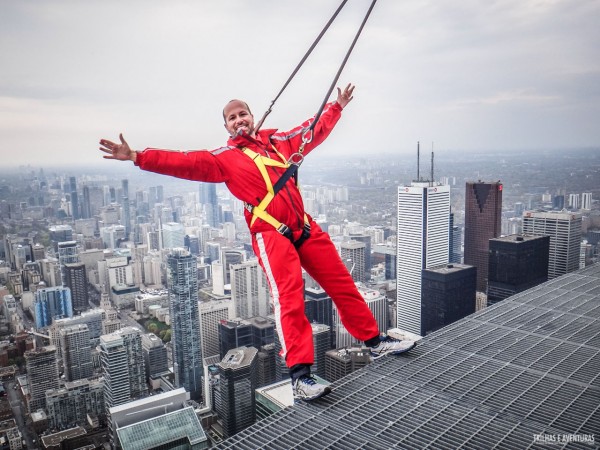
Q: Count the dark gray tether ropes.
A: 2